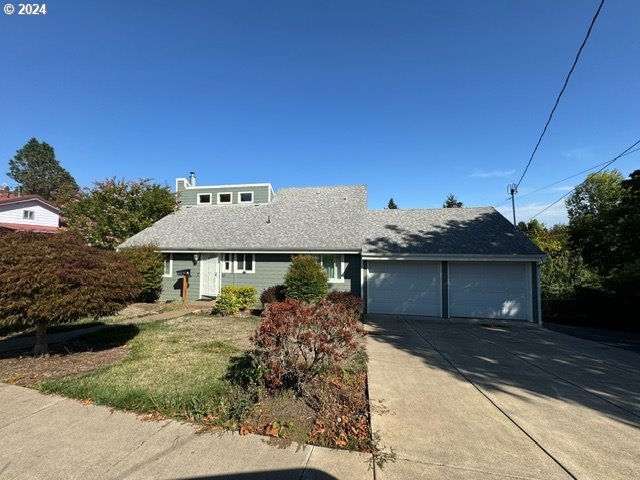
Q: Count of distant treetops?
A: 2